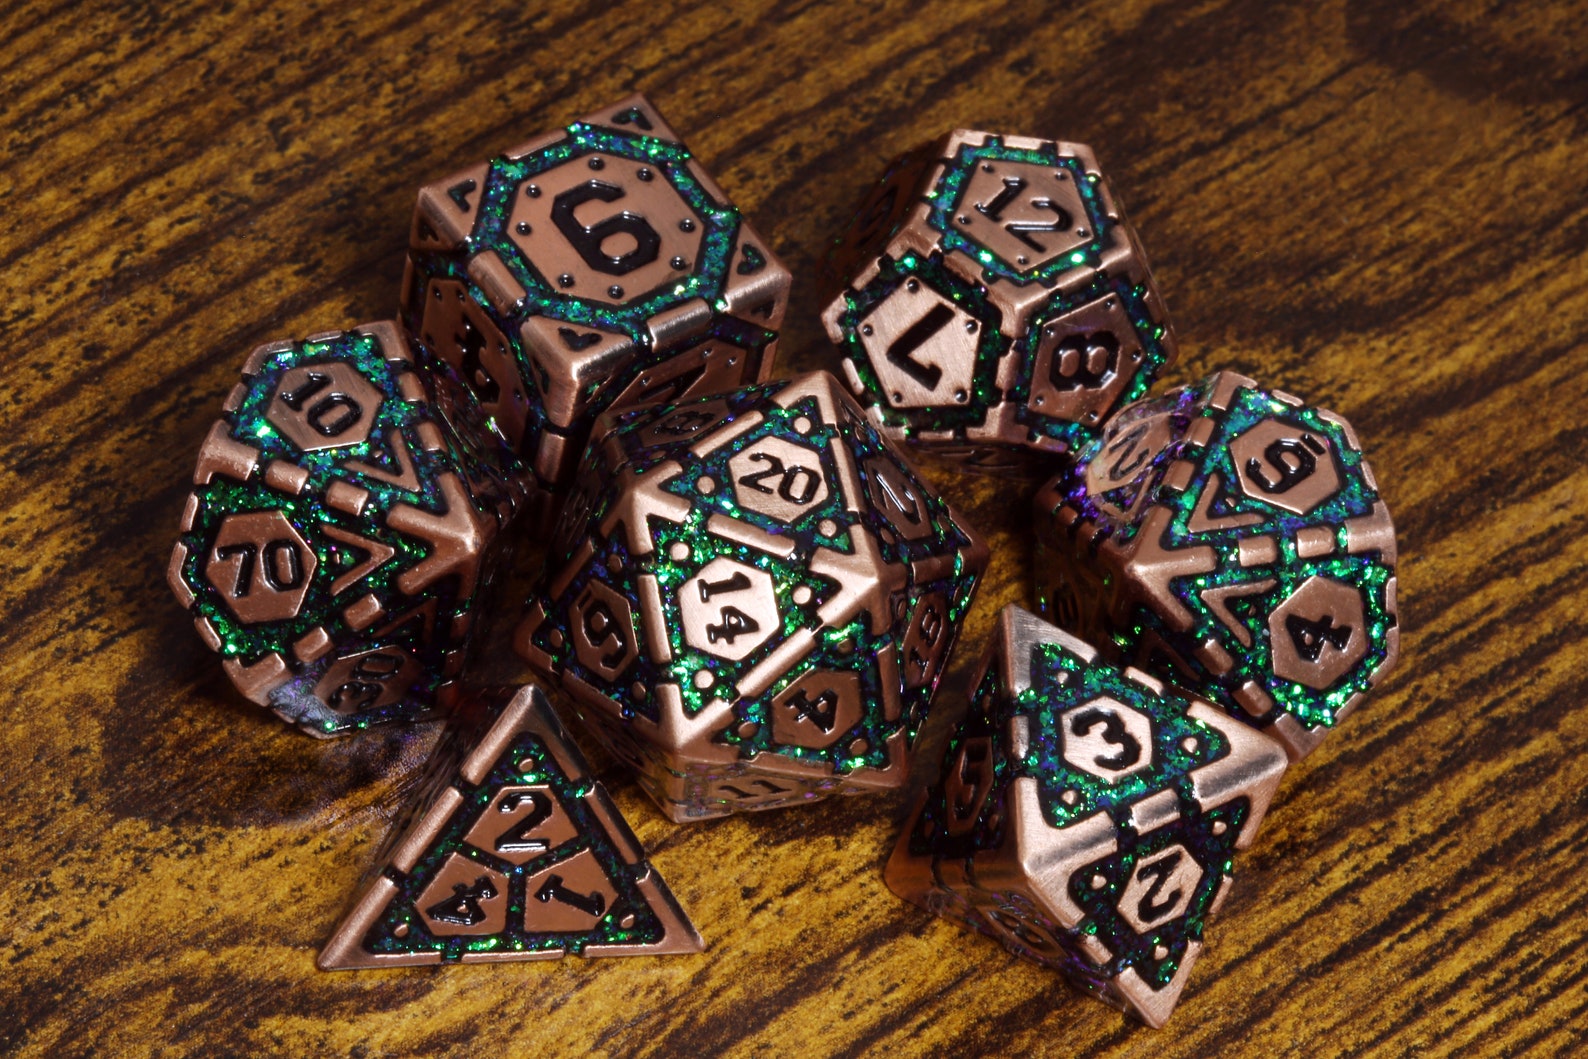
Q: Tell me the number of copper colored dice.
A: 7